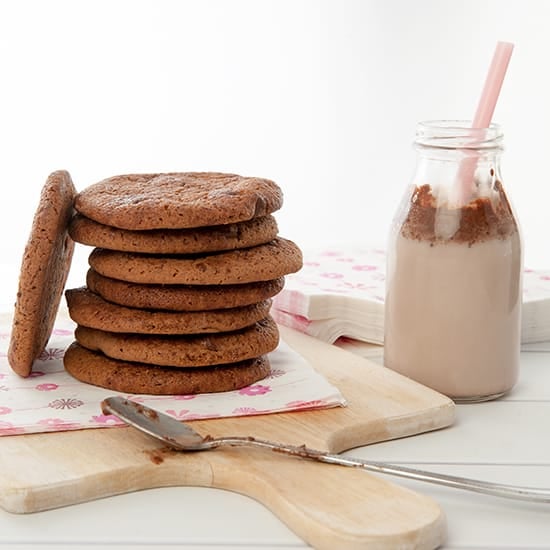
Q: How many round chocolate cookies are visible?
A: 8